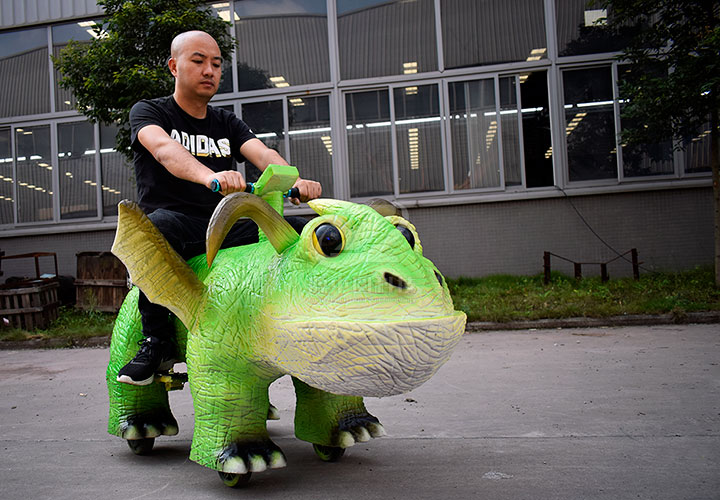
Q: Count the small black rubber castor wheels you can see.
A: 3